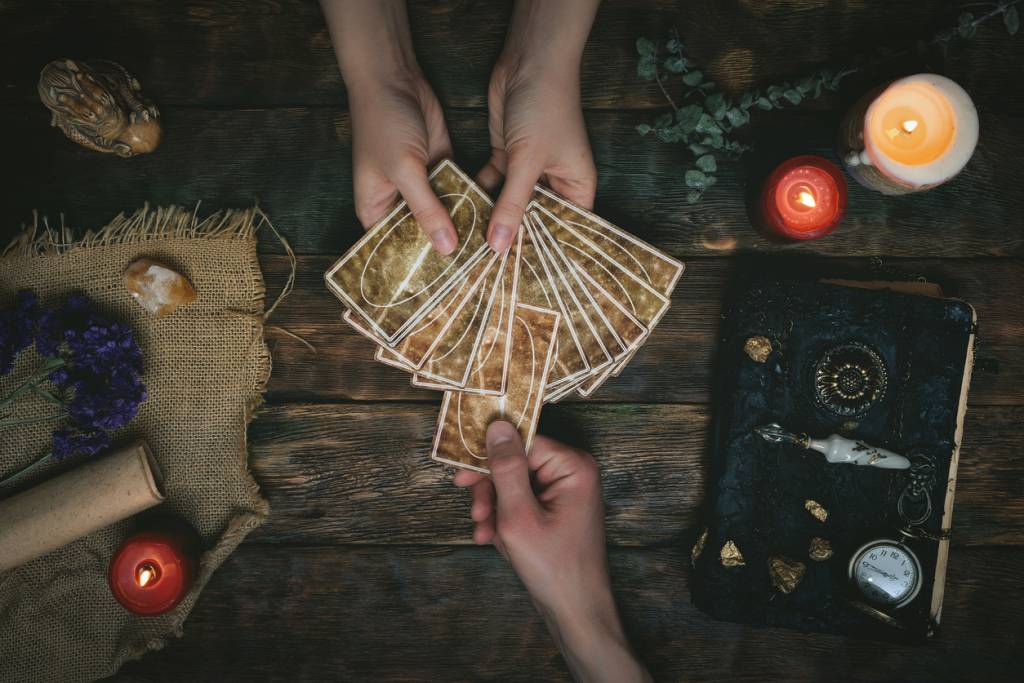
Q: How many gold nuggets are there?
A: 6